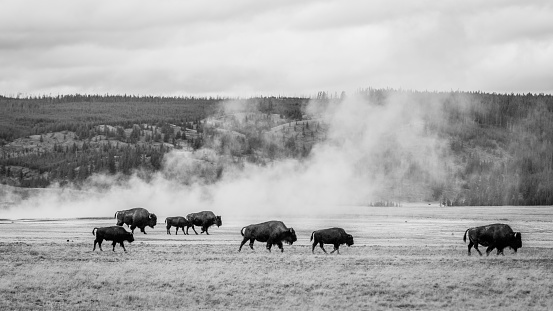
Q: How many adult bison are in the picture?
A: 4